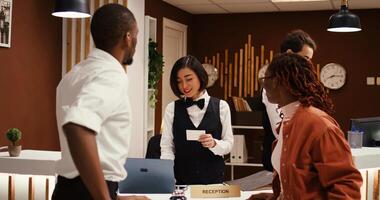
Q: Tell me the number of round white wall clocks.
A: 3